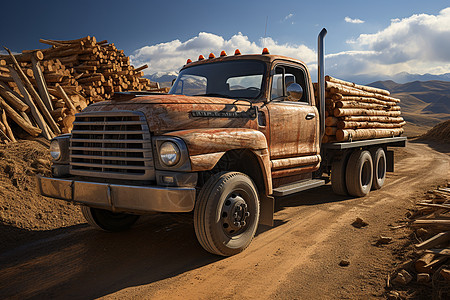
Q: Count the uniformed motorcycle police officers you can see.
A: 0